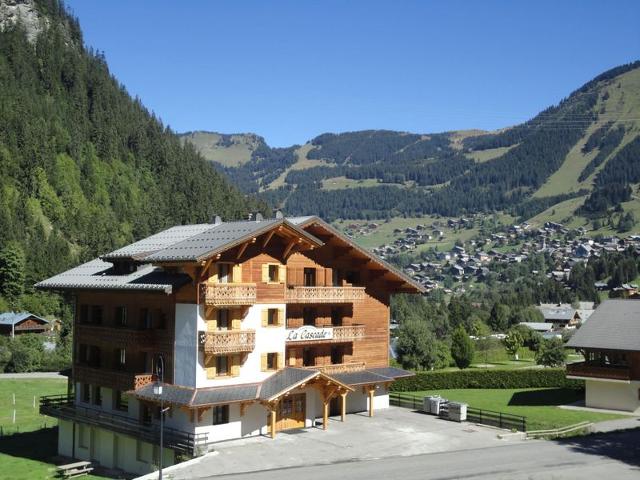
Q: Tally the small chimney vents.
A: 3